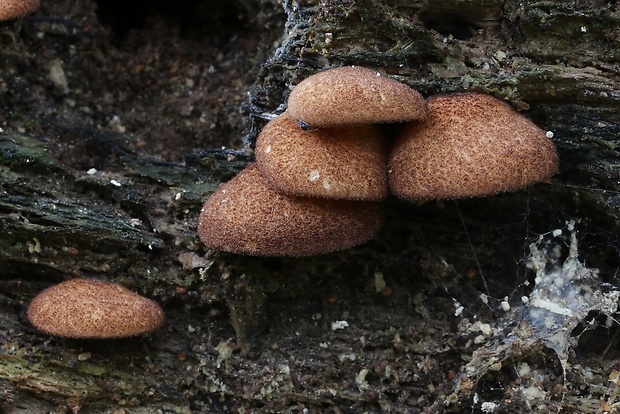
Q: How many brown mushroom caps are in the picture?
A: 6